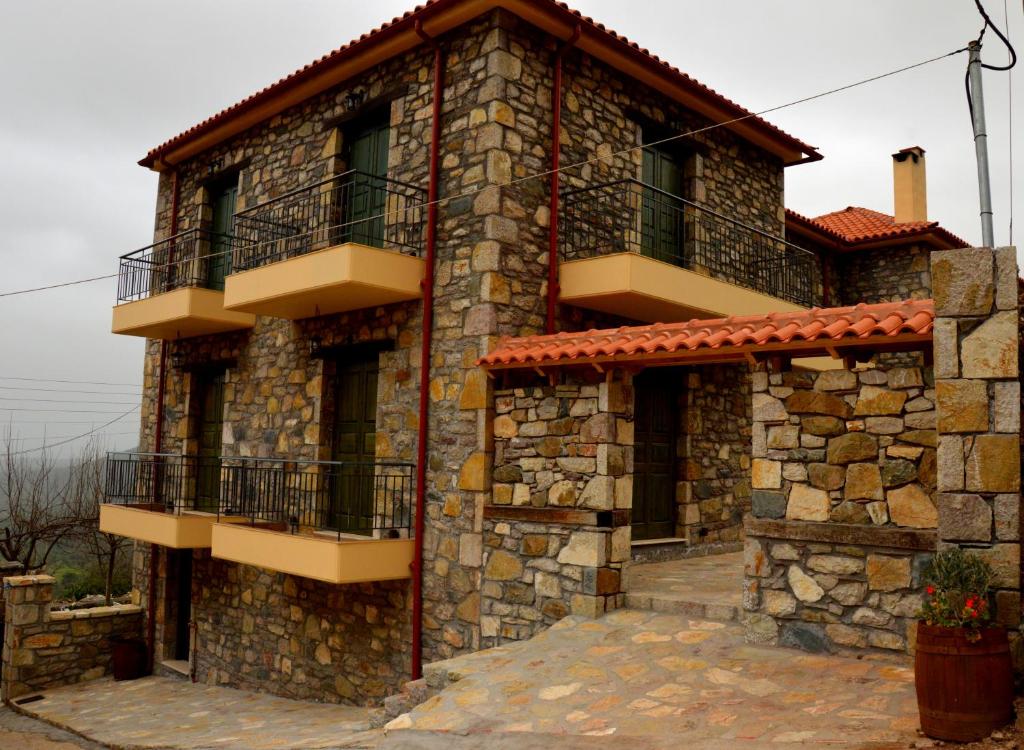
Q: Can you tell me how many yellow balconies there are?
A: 5